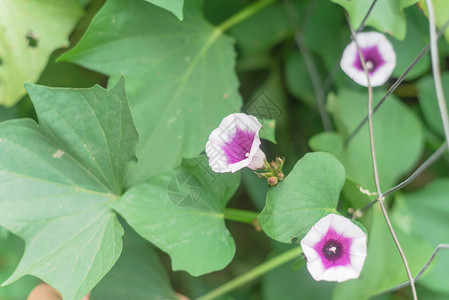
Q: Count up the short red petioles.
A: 0